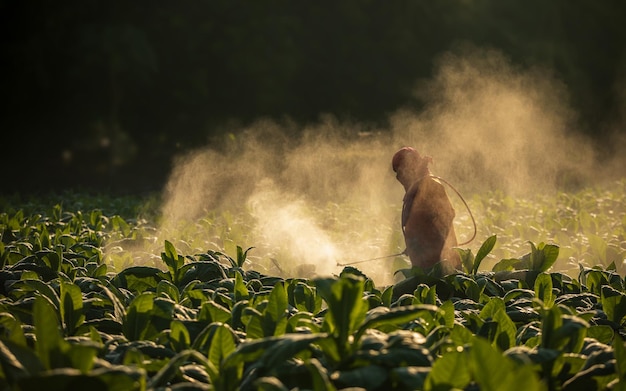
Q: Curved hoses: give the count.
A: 1